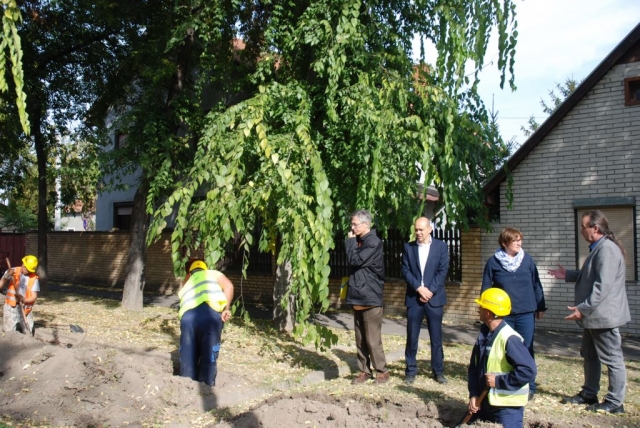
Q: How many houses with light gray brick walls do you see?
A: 1